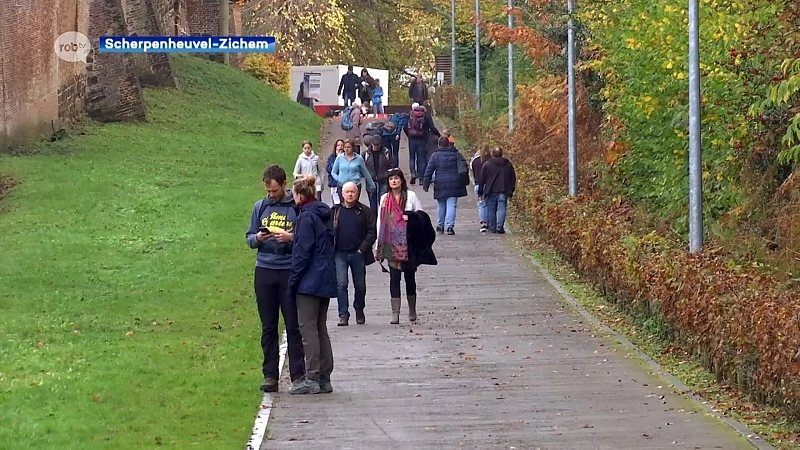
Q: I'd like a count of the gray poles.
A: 5